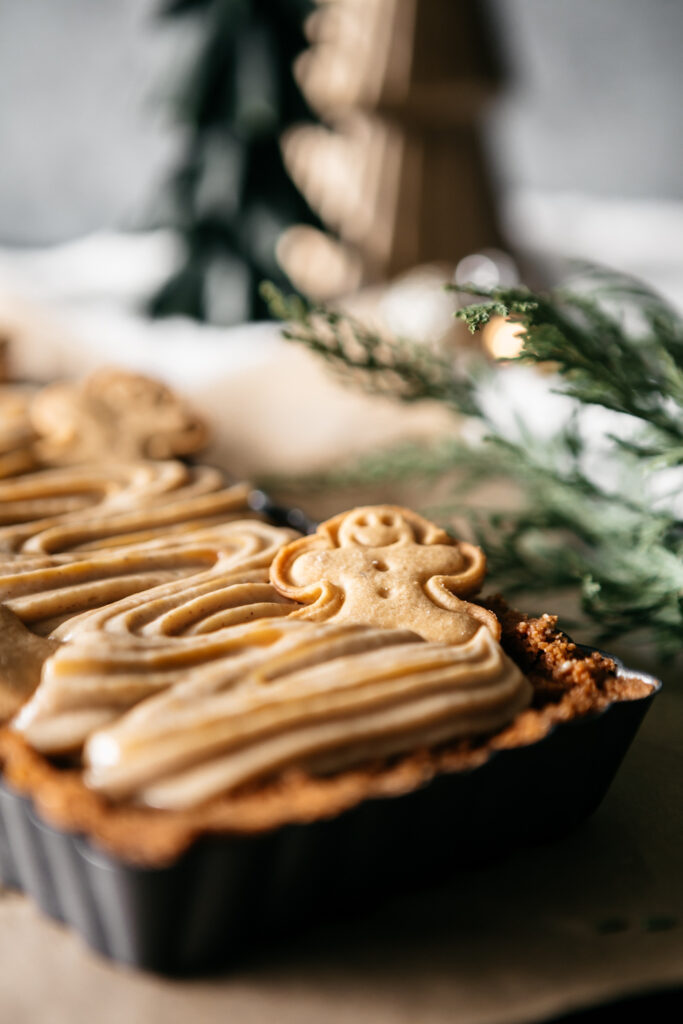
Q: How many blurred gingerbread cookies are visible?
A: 1